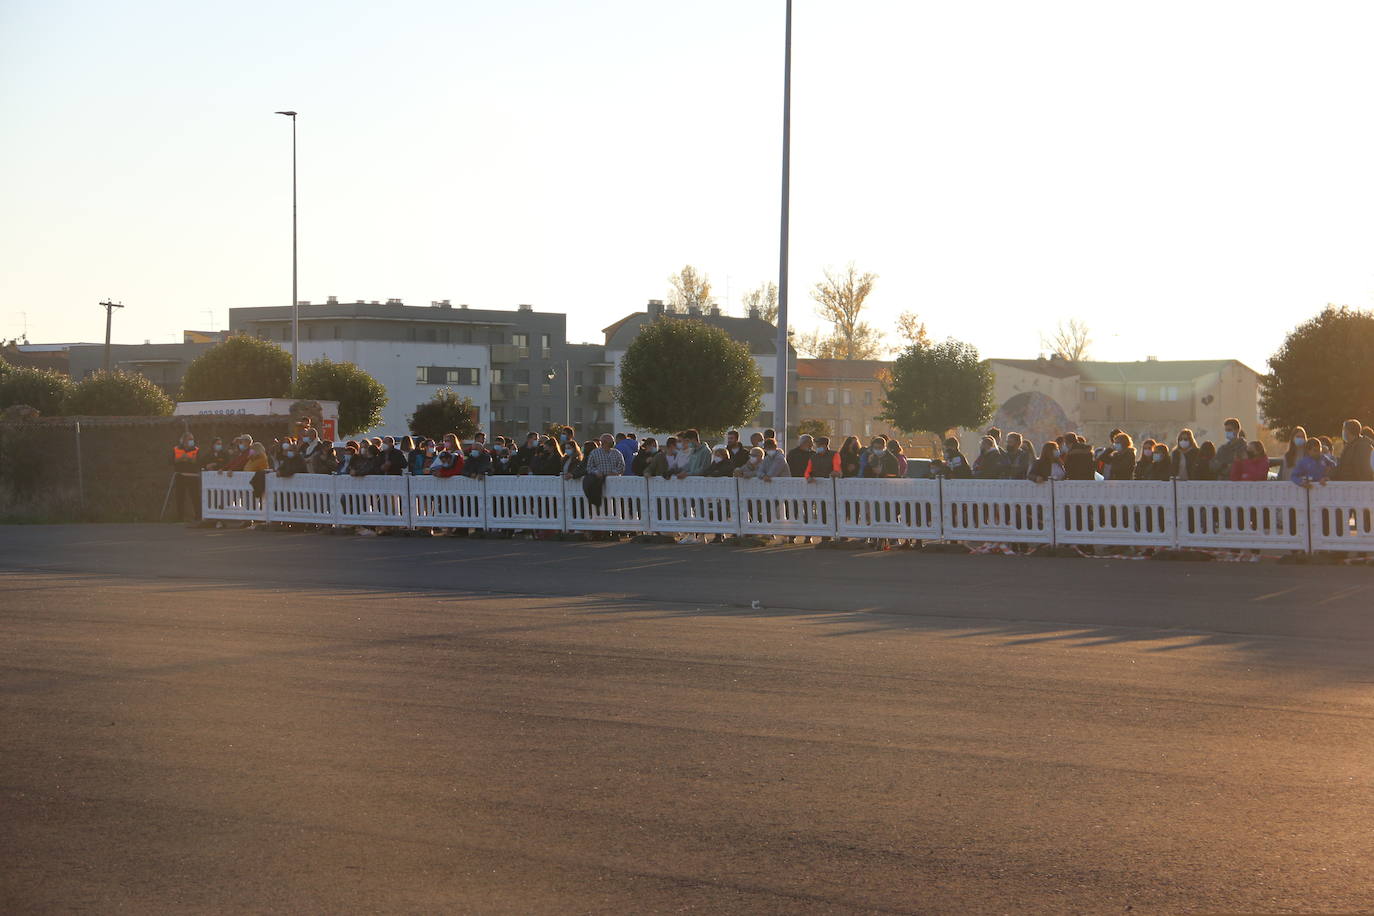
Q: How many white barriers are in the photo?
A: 13